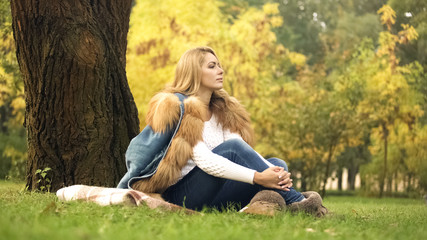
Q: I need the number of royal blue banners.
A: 0